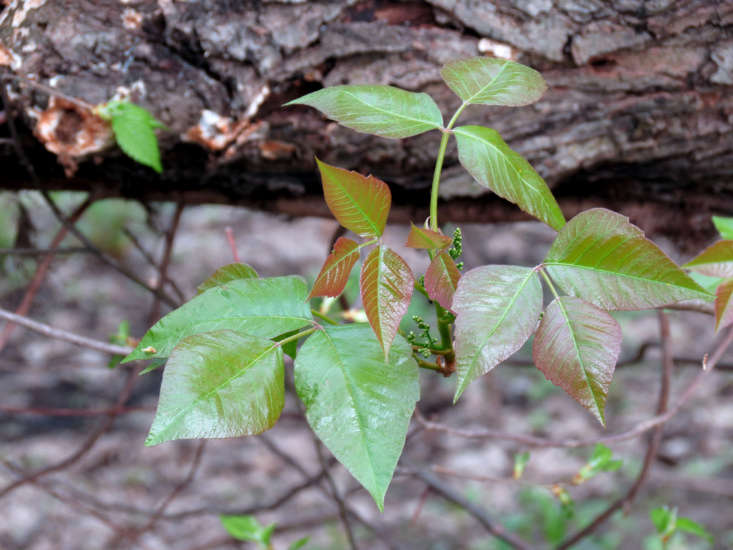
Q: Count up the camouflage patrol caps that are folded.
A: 0